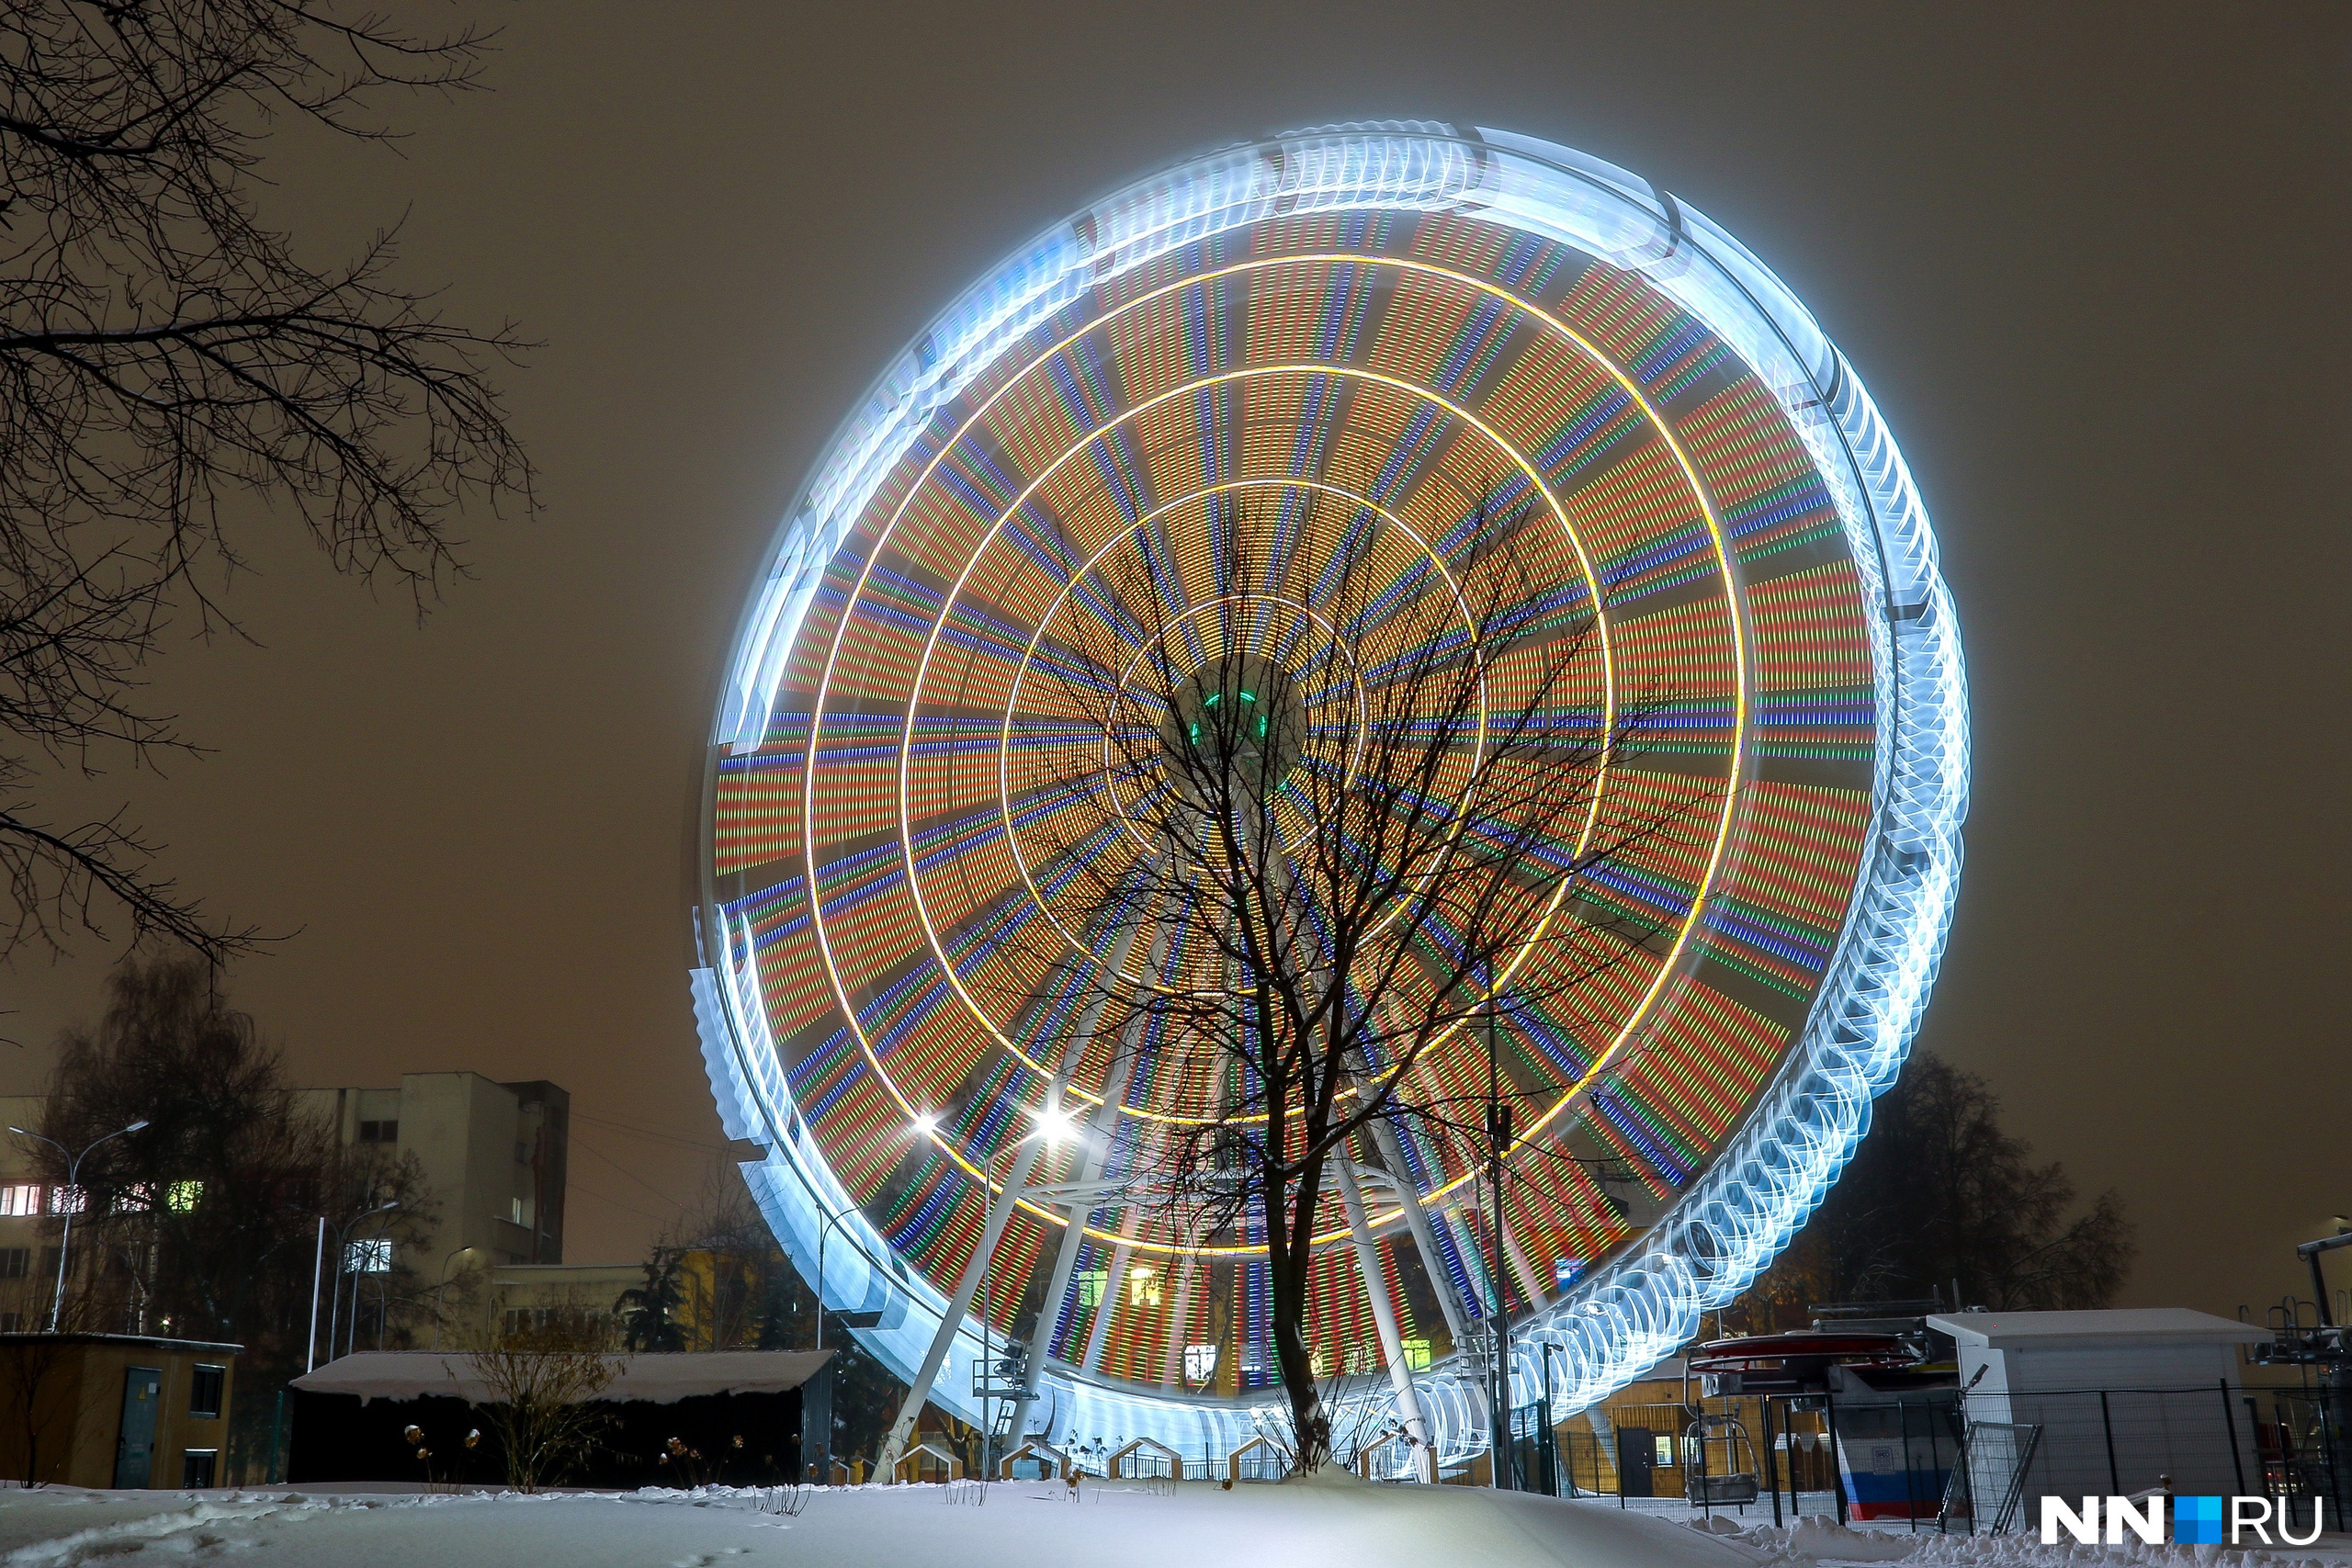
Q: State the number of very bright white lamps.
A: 2